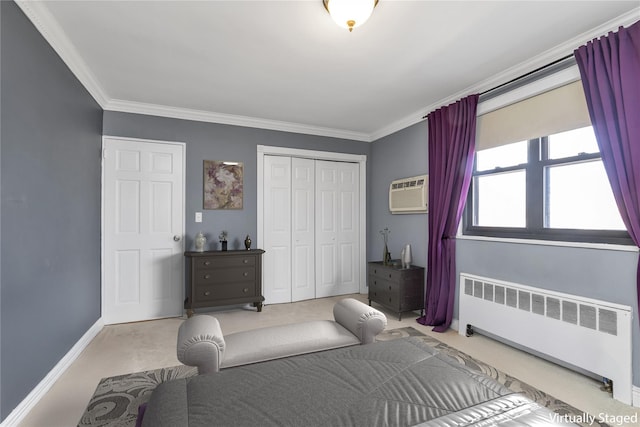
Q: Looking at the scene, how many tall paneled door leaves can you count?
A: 5